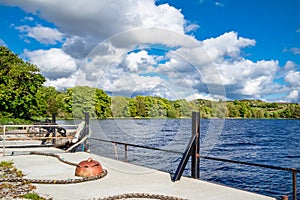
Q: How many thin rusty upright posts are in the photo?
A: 3